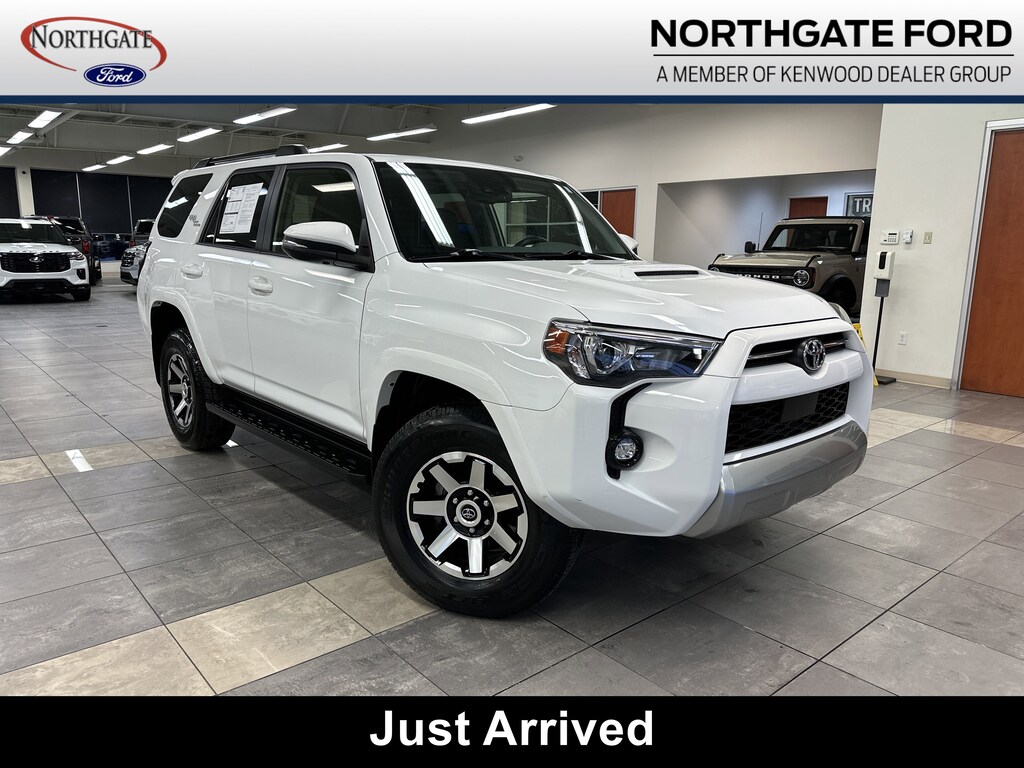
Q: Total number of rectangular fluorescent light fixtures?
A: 11